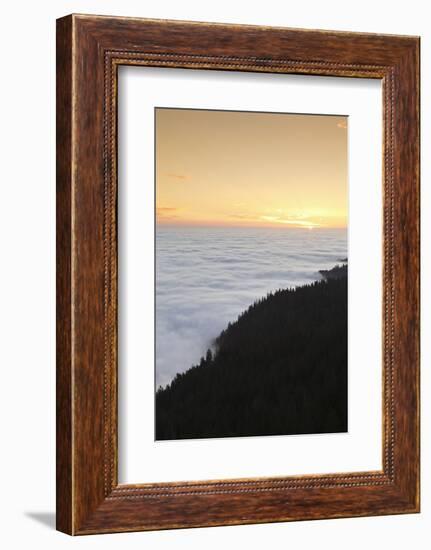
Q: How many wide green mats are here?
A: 0